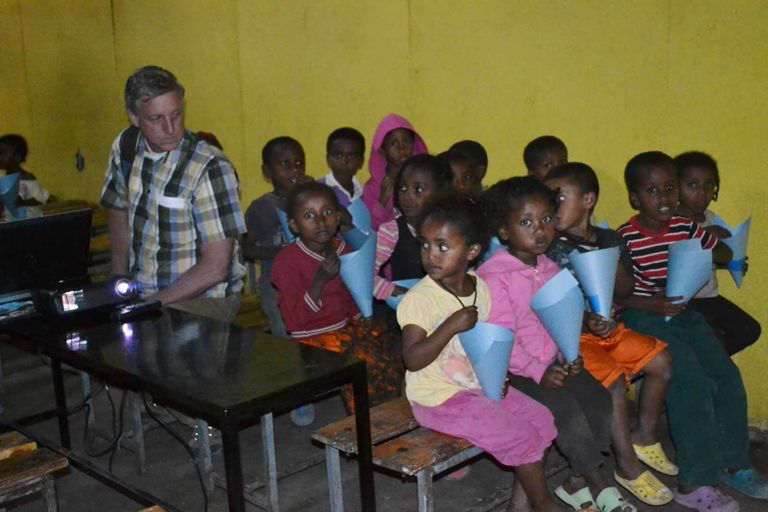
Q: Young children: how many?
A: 13